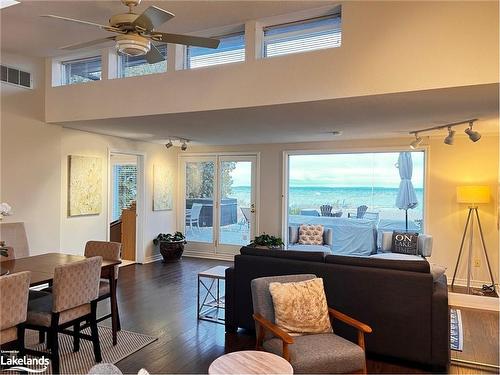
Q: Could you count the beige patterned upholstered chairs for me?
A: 3